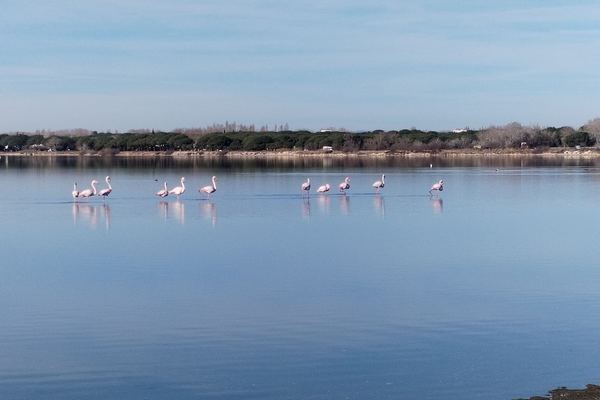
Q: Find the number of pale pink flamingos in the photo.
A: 11